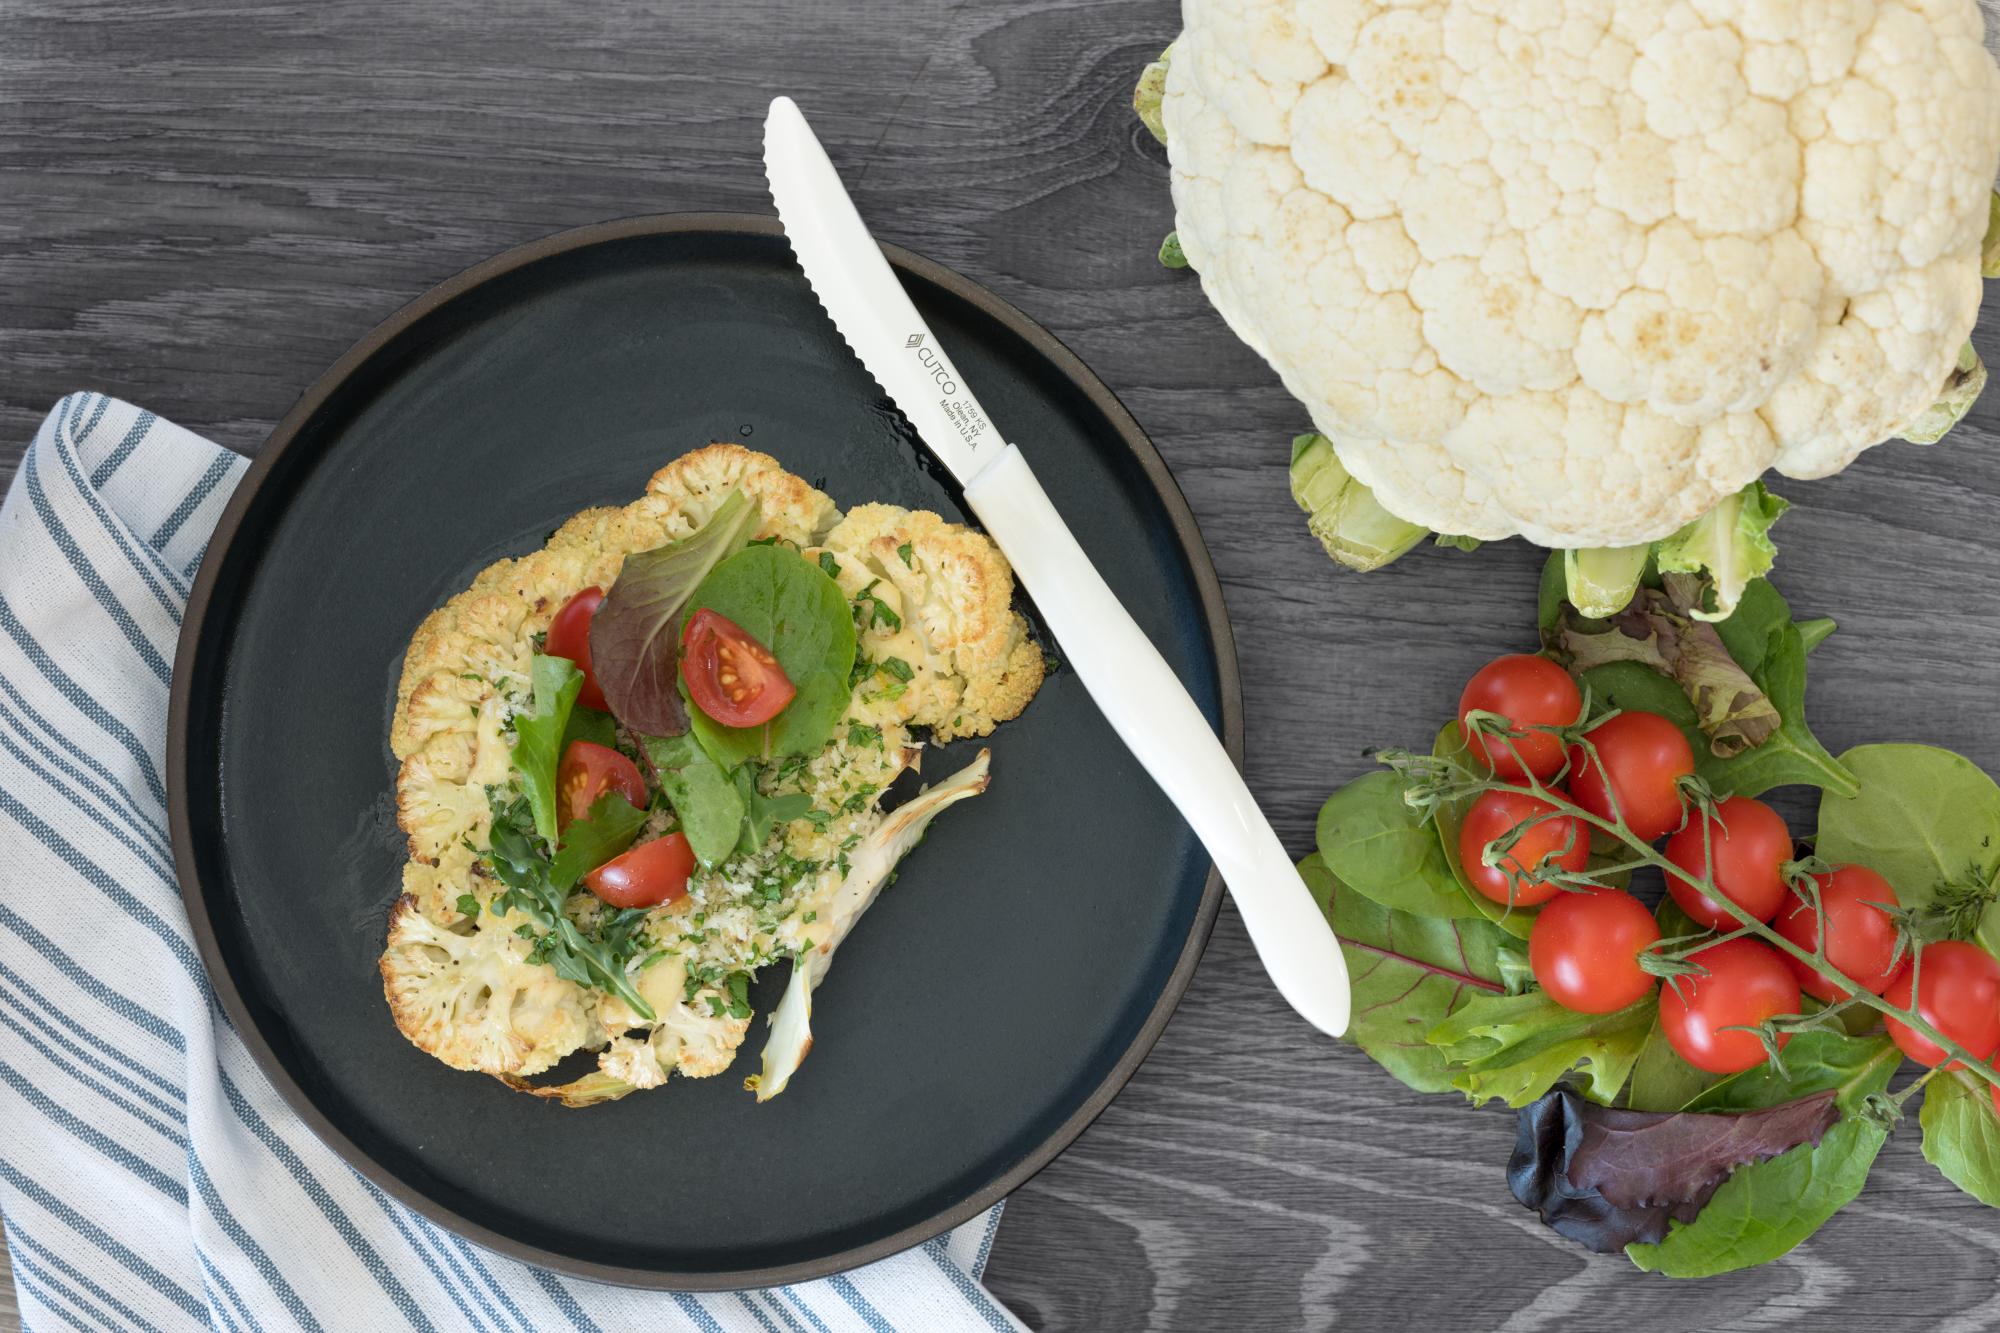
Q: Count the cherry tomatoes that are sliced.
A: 4